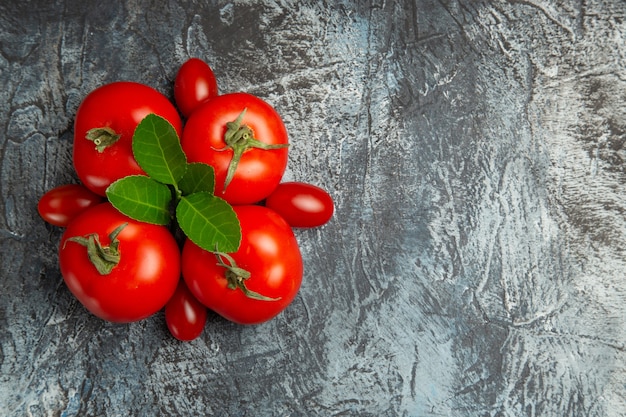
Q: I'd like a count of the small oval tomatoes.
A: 4